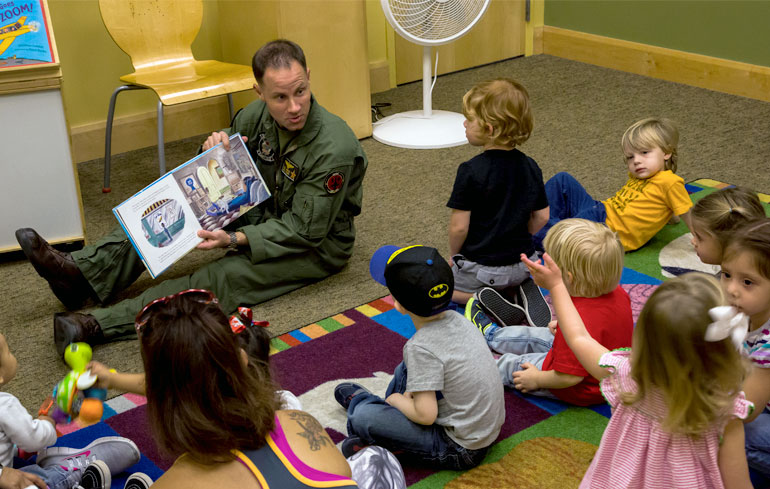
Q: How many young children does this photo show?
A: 9